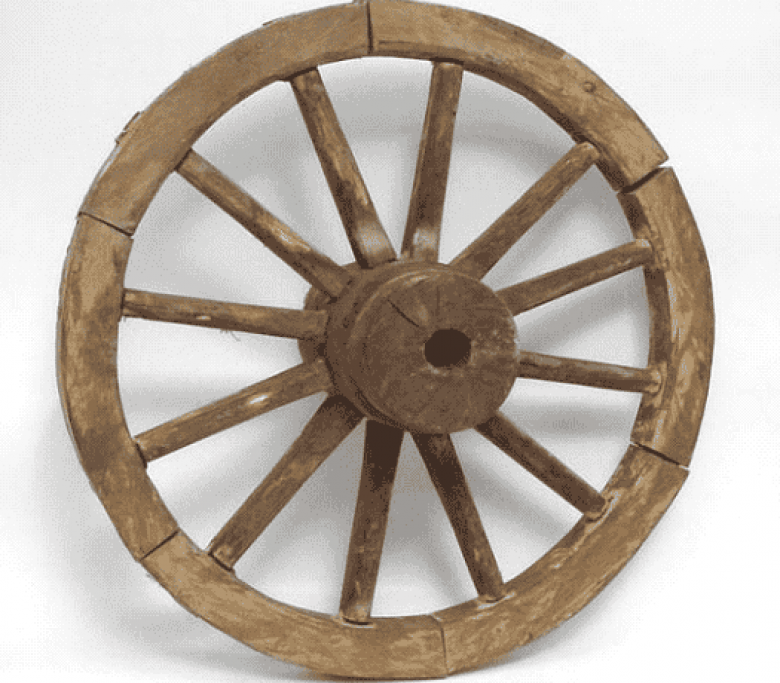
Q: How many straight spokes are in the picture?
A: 12